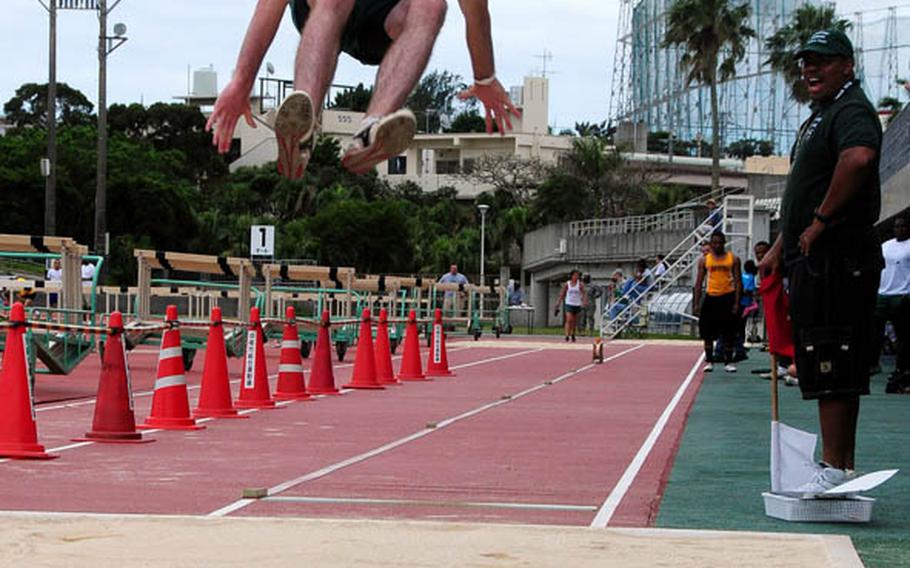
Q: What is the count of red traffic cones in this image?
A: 11